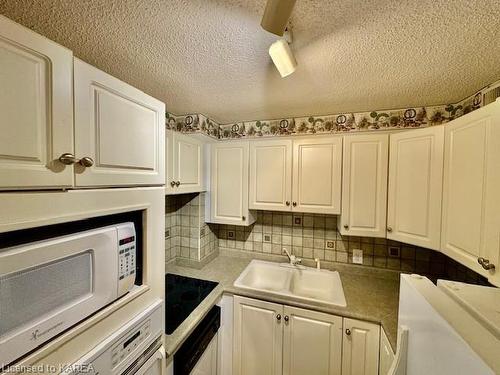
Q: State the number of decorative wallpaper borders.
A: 1